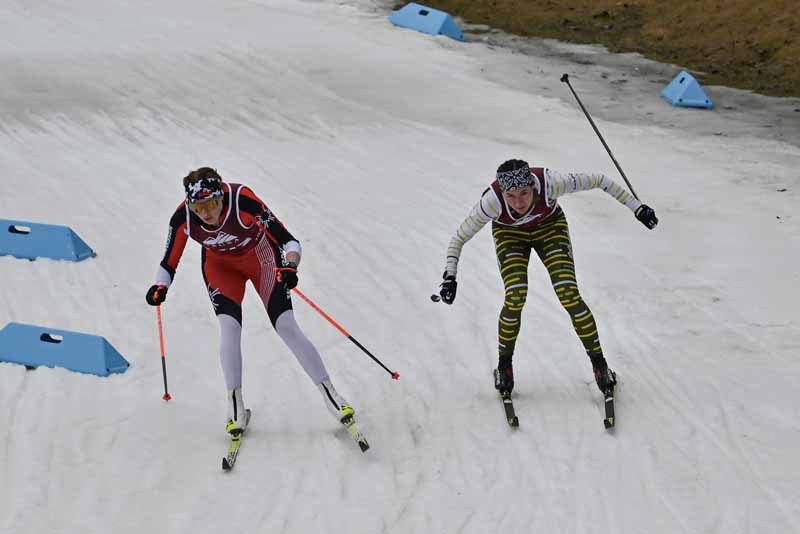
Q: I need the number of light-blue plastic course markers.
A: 4